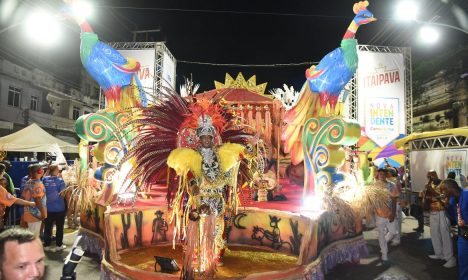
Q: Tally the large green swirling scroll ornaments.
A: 2